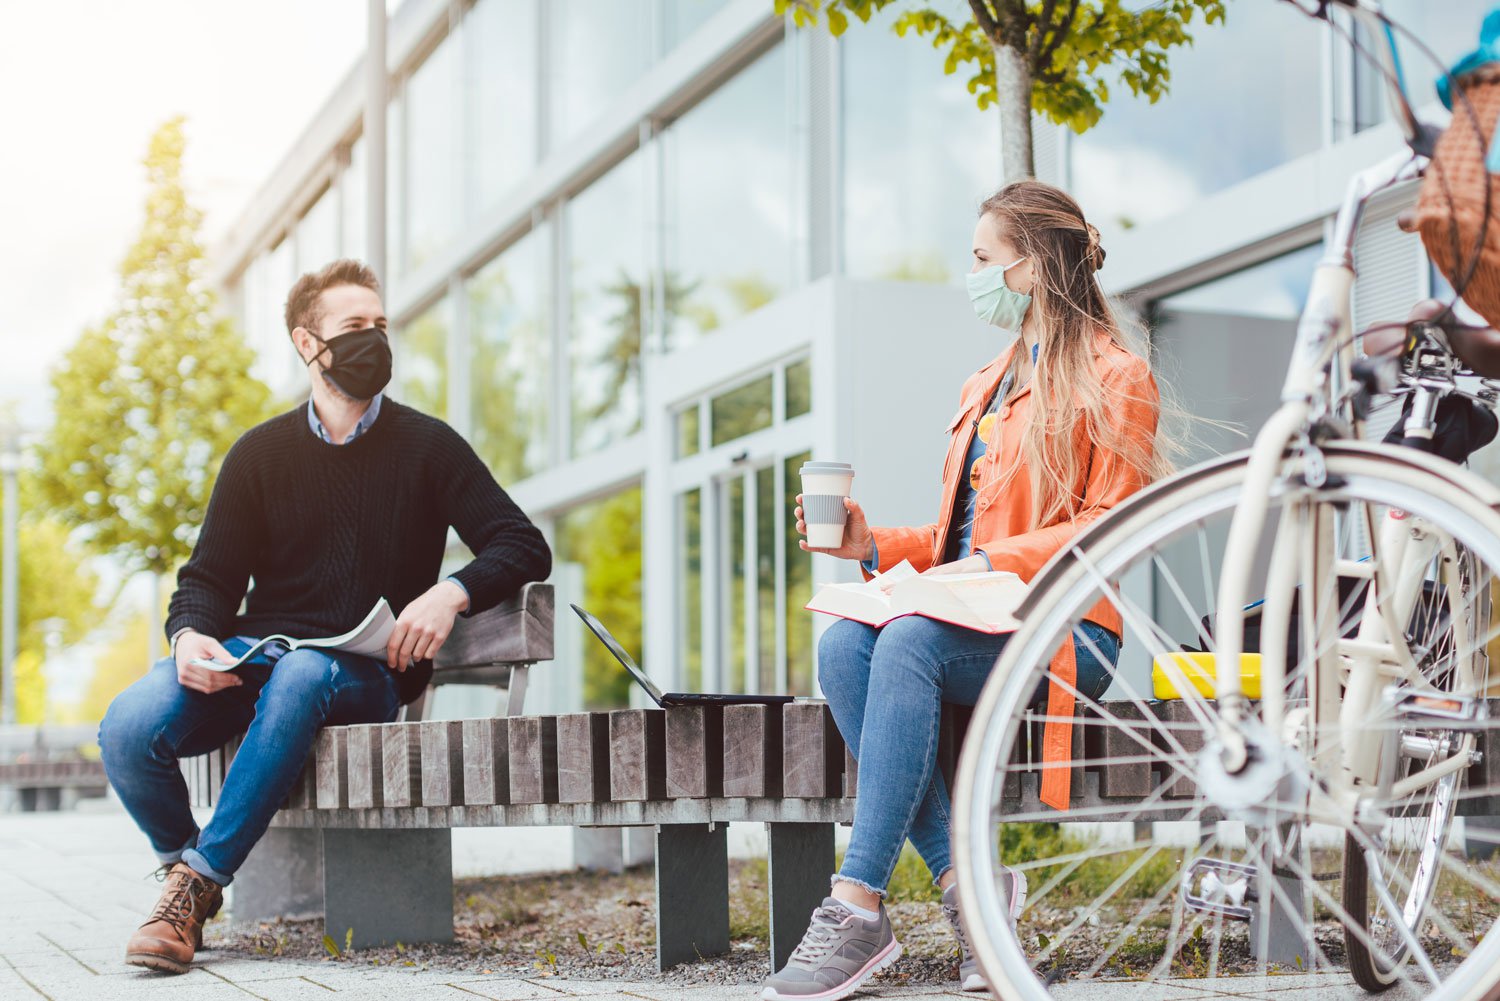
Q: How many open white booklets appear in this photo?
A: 2